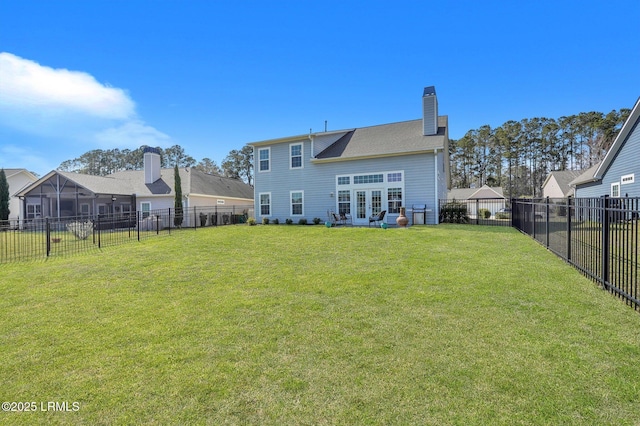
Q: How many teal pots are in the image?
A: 2